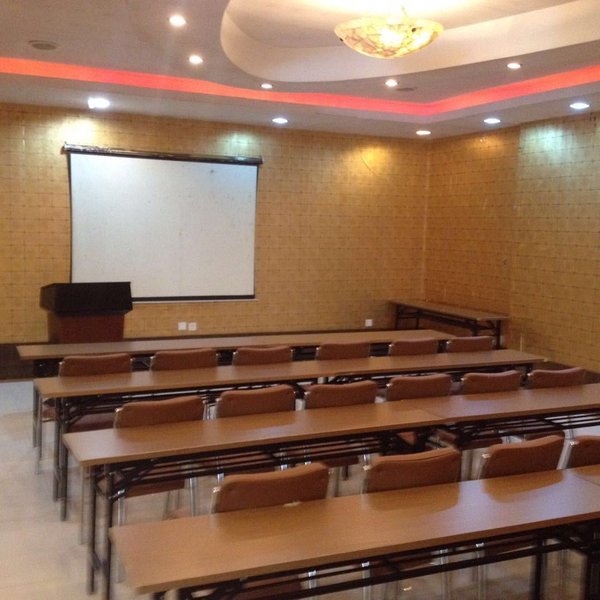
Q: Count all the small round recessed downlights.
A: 10